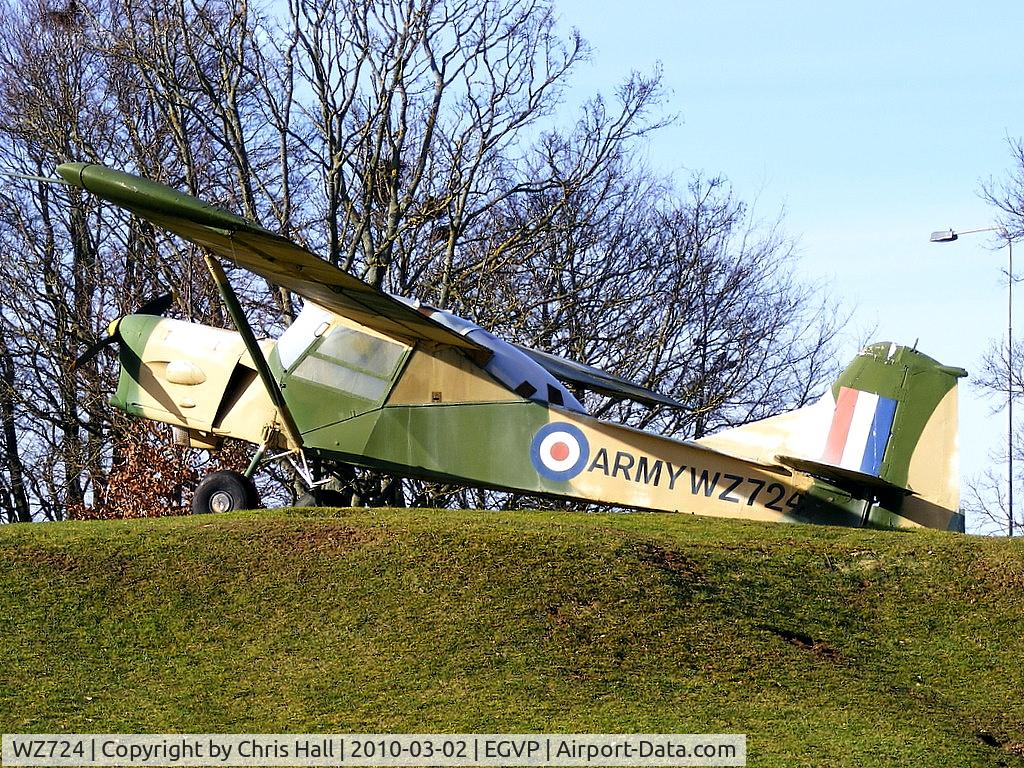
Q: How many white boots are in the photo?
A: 0